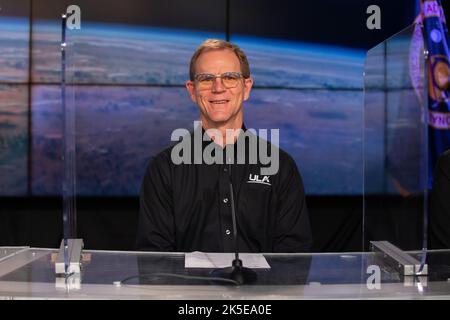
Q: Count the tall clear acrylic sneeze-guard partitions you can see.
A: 2